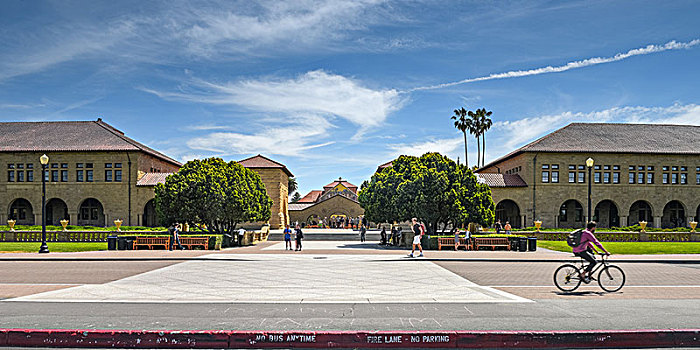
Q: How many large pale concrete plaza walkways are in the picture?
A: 1